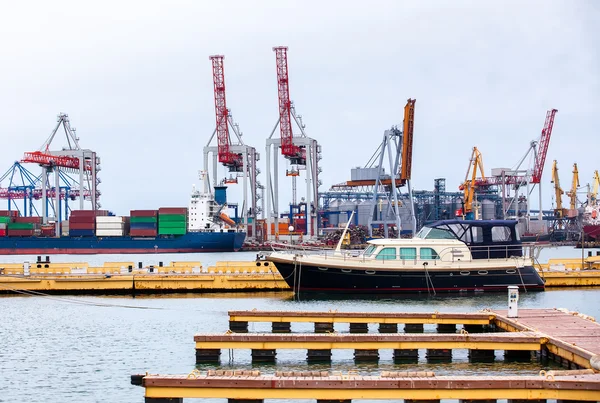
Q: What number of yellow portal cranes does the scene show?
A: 4